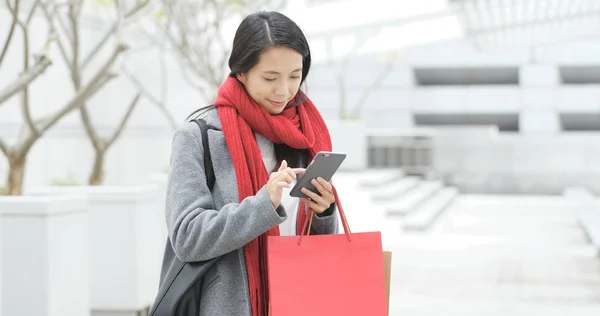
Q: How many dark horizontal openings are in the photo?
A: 4